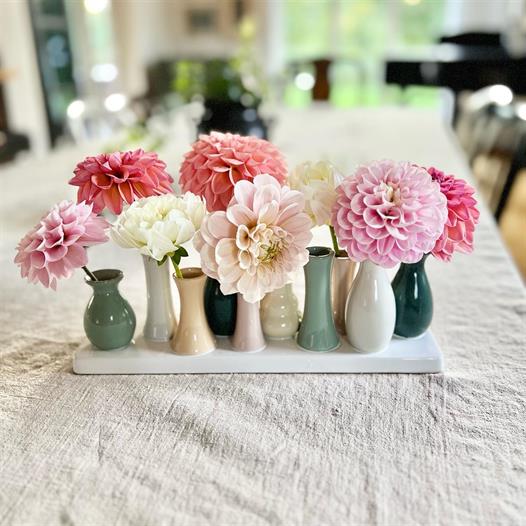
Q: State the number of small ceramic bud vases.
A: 10